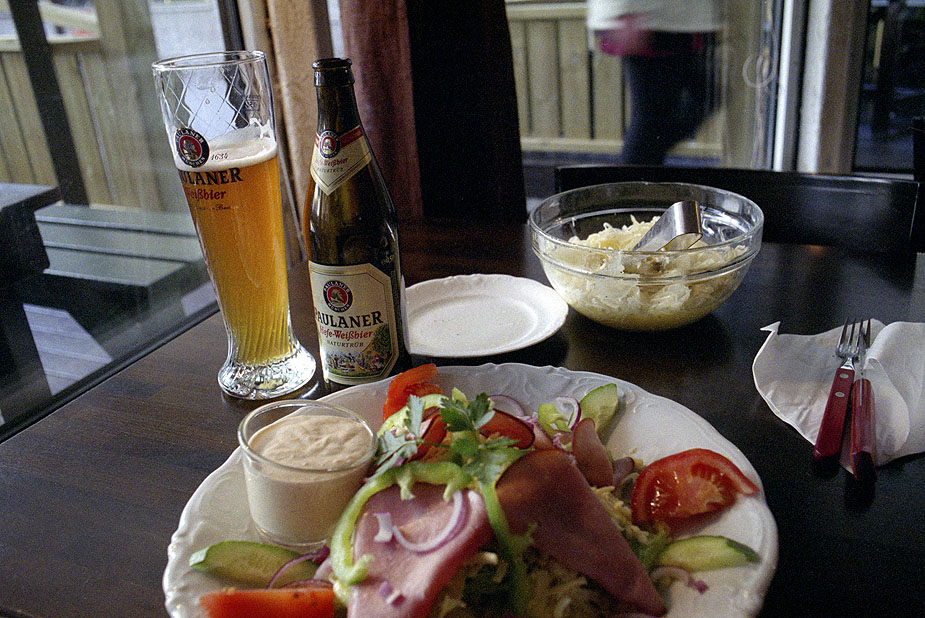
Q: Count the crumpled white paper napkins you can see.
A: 1